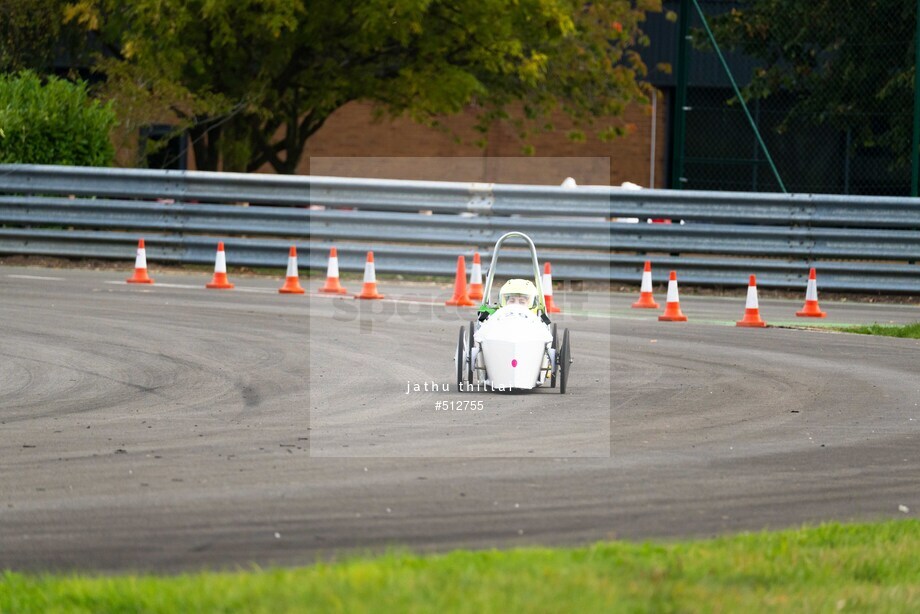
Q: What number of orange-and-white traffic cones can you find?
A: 11